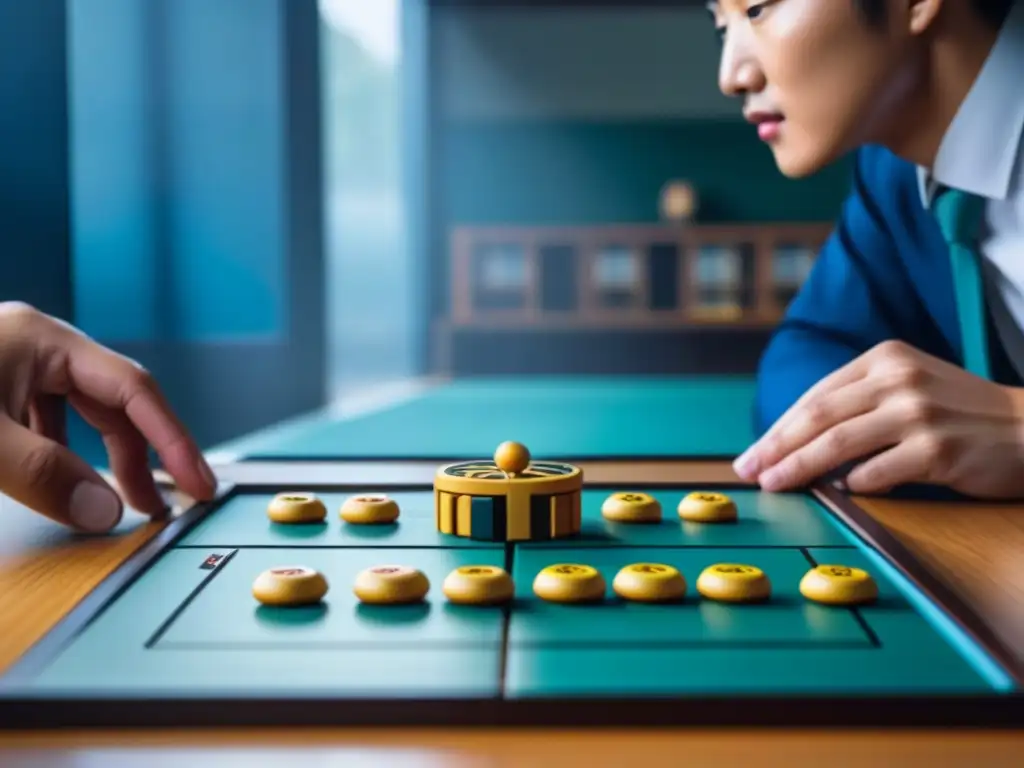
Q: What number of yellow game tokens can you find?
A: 11